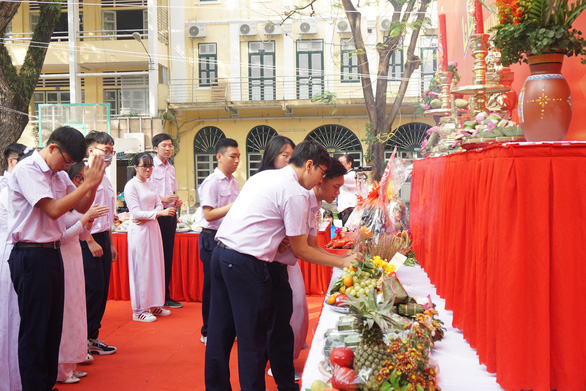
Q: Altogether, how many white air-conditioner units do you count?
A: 6